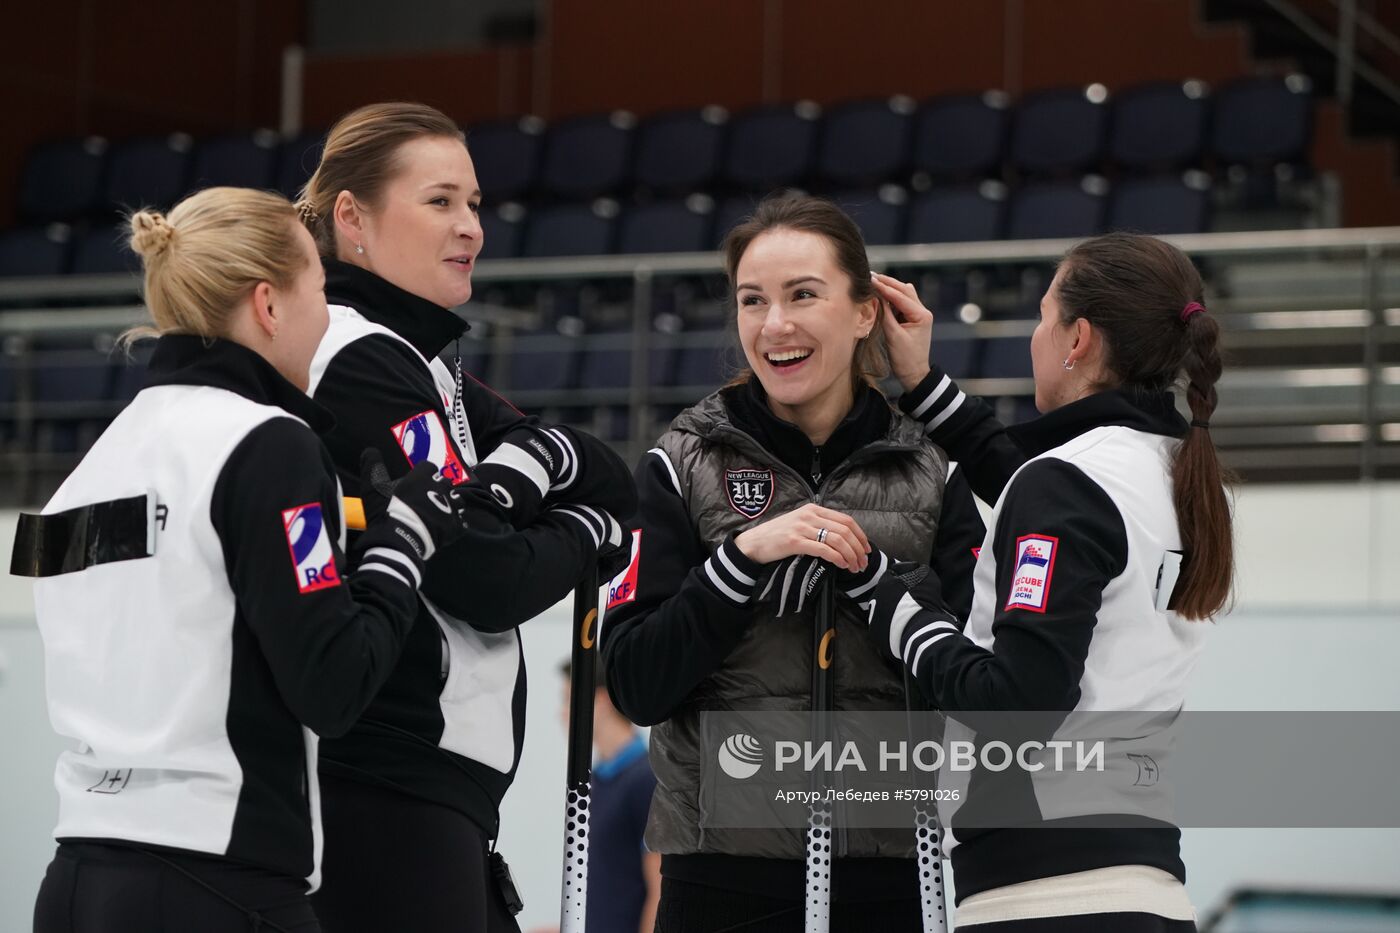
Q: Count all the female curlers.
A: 4